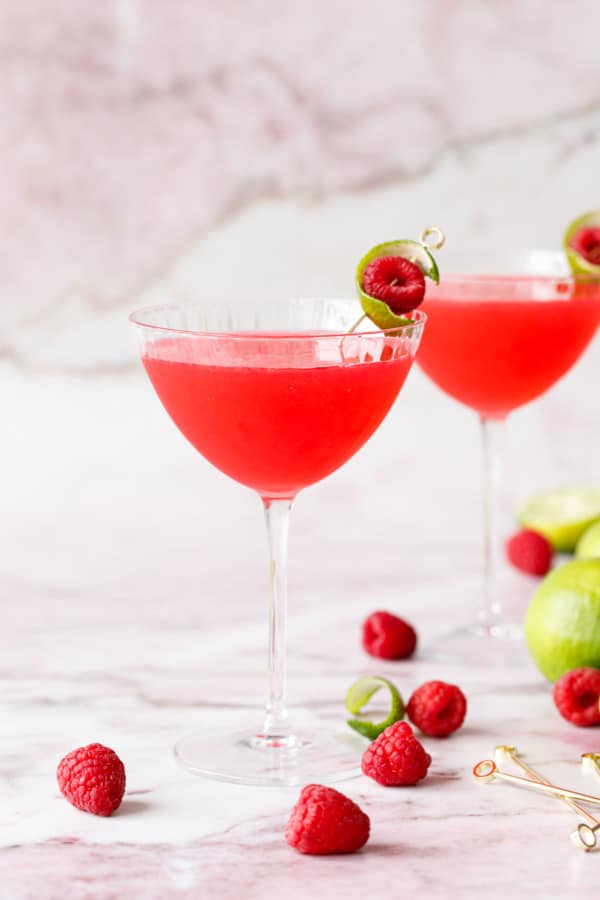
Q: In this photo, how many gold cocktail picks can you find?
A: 5